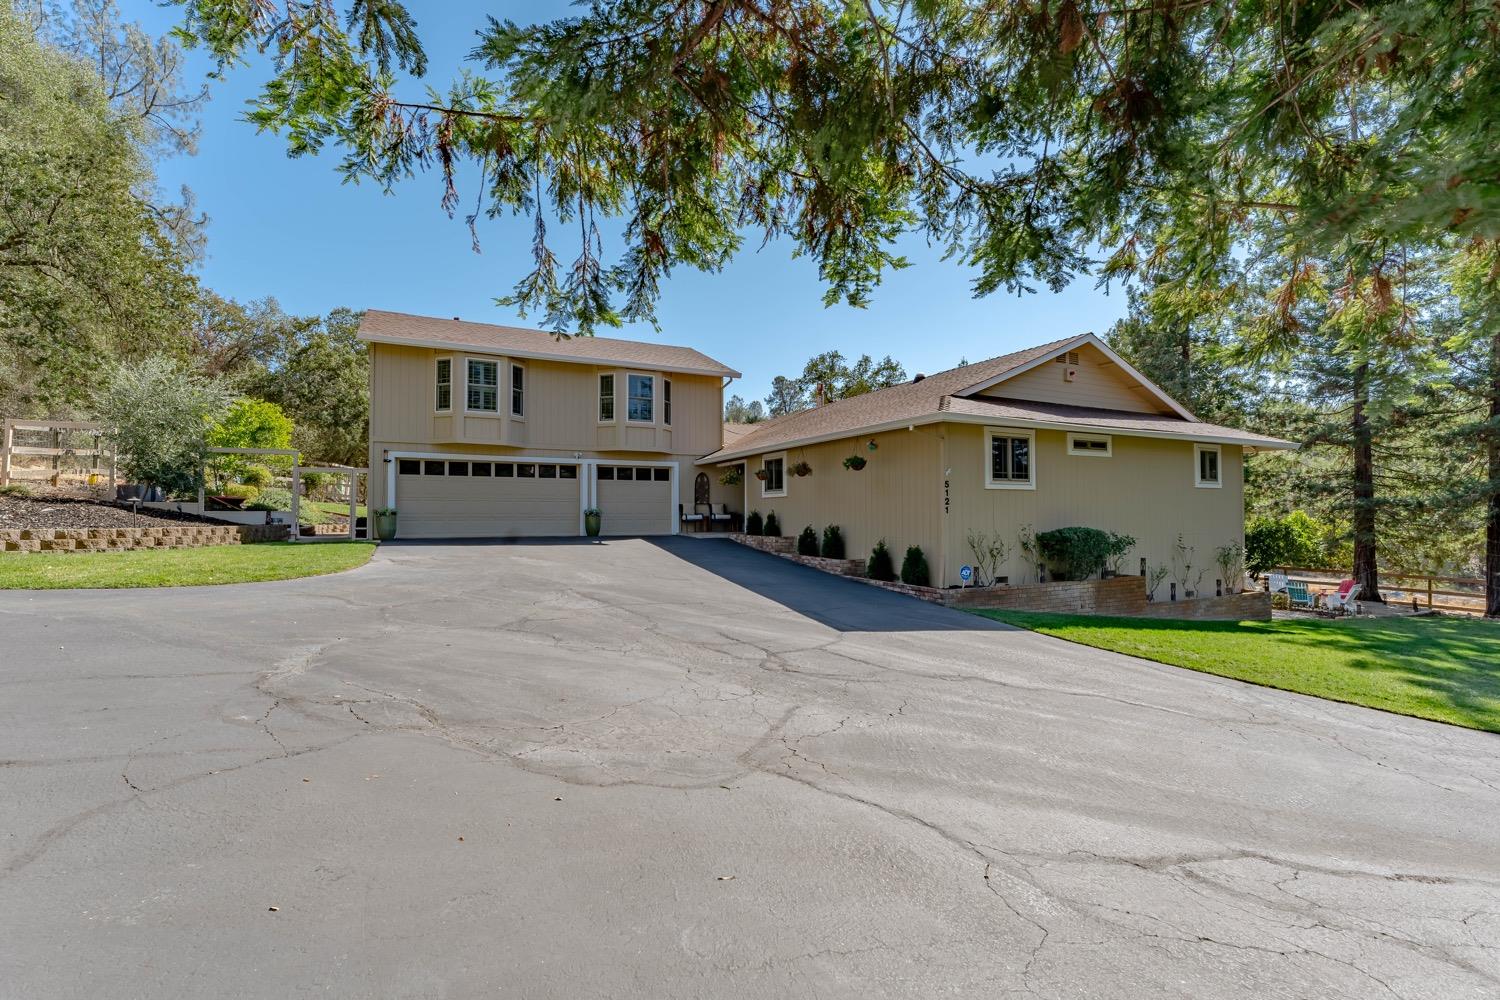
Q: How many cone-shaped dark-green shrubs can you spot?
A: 6